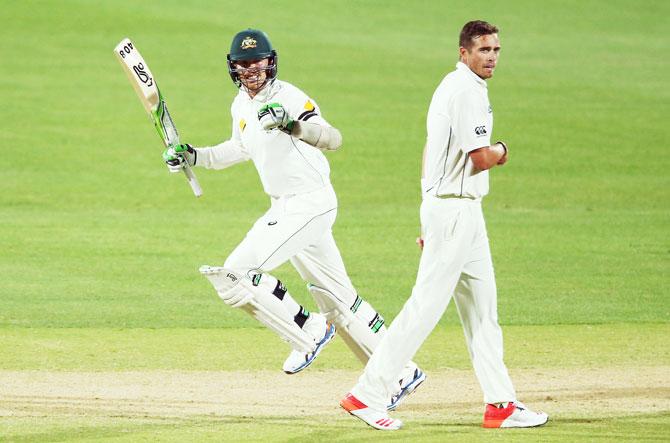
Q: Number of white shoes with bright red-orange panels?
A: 2